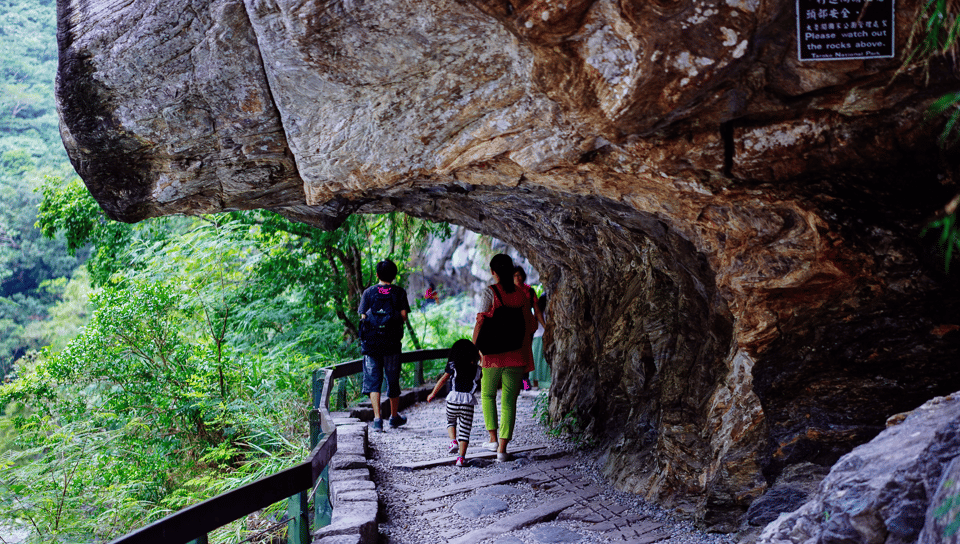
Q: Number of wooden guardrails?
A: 1